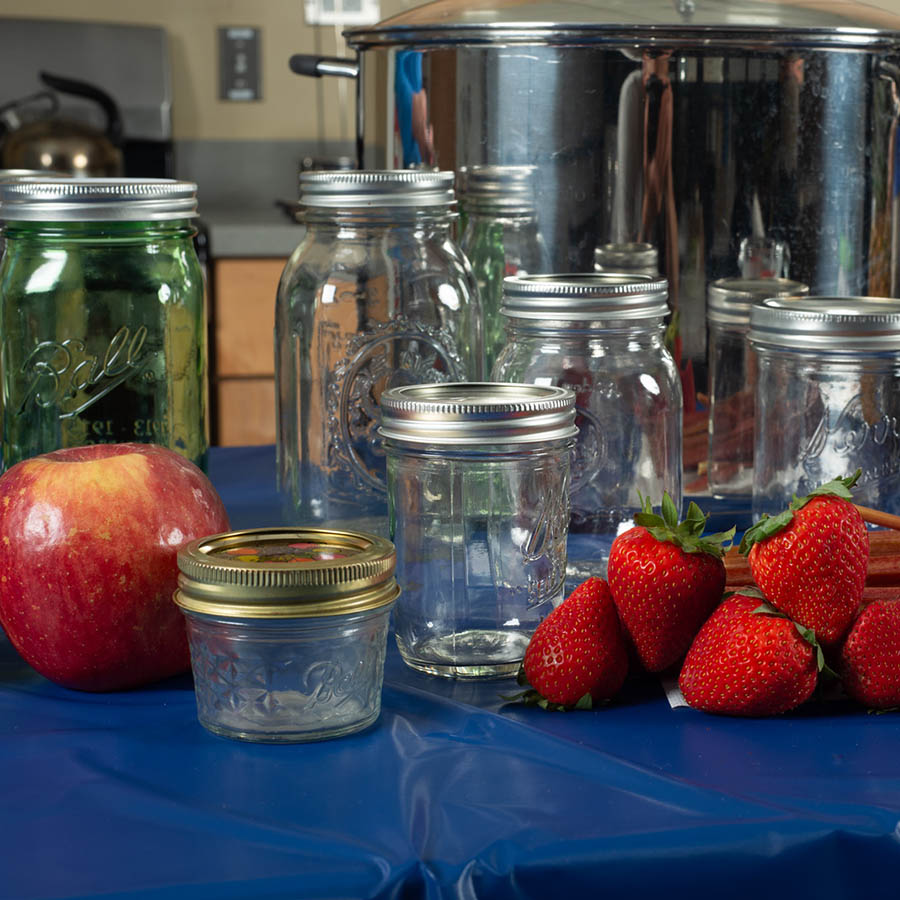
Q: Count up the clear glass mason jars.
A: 5